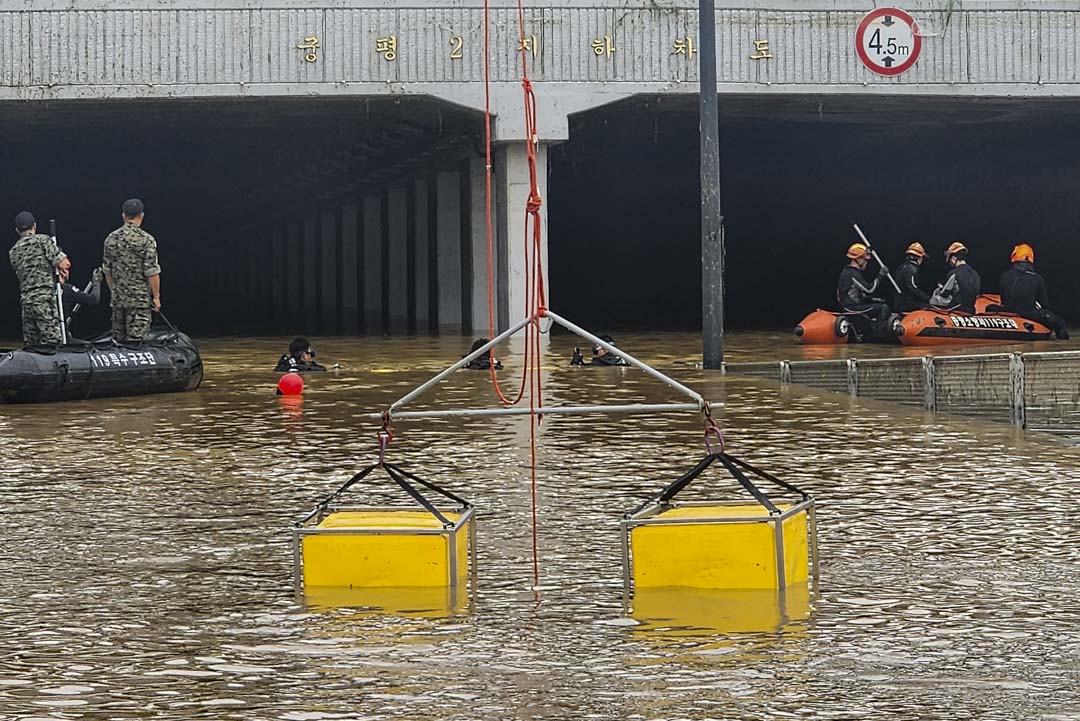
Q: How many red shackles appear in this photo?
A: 2